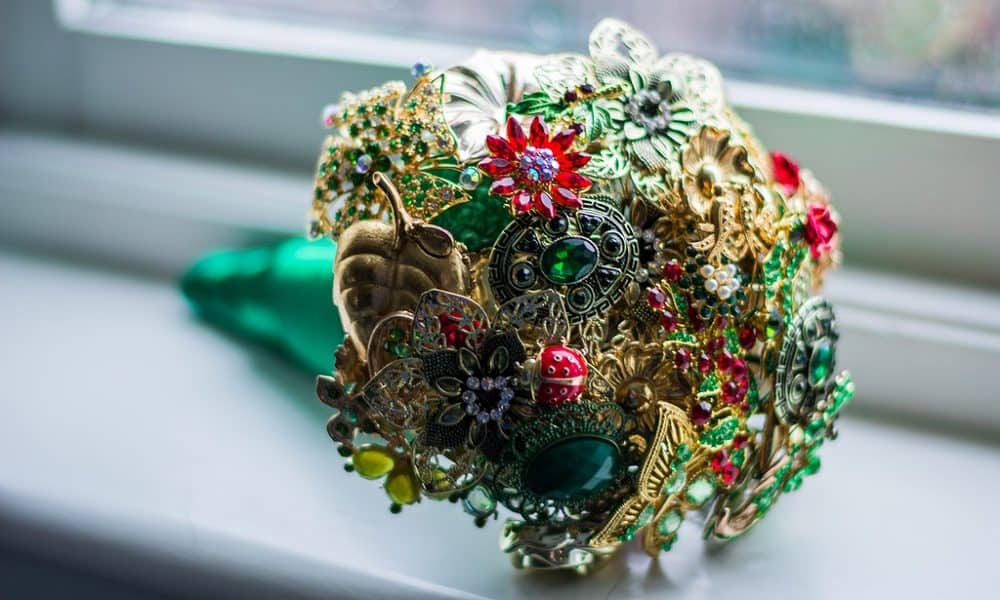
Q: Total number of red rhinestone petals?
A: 11